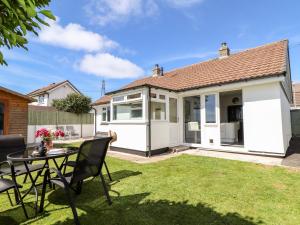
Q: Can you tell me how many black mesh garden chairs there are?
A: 4